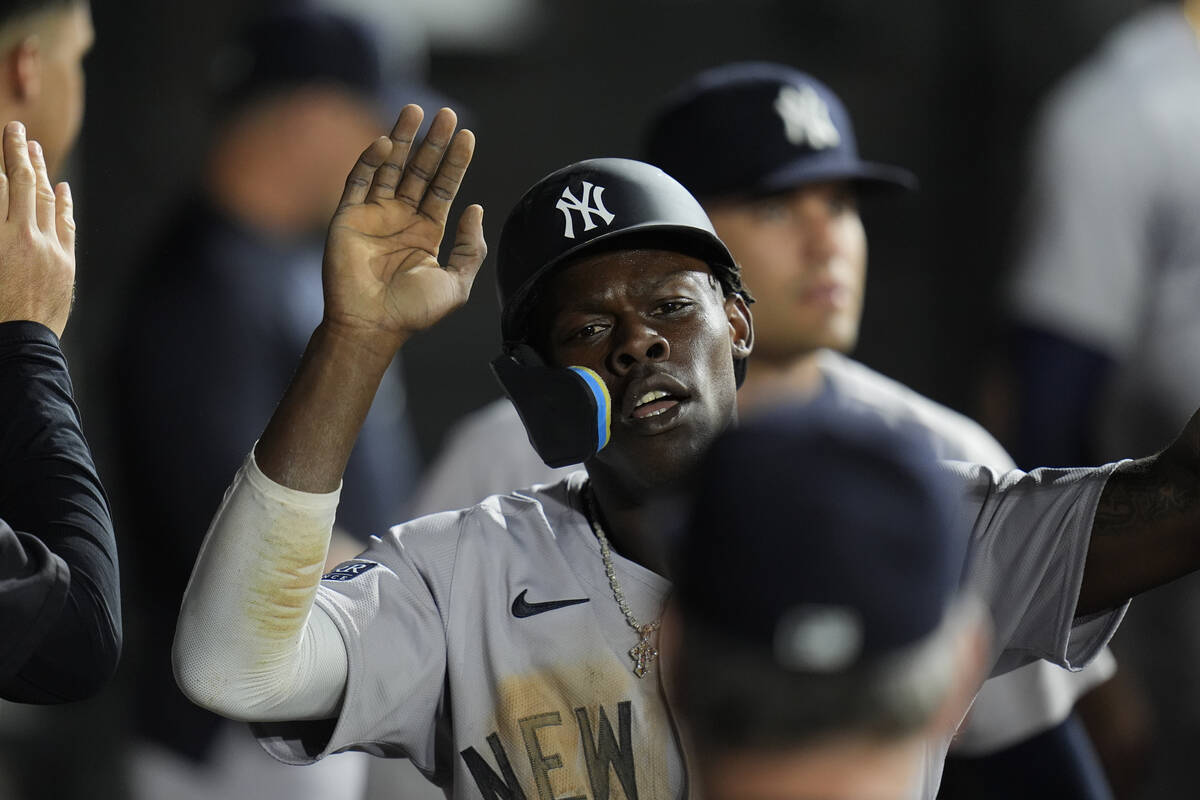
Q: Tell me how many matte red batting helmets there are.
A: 0